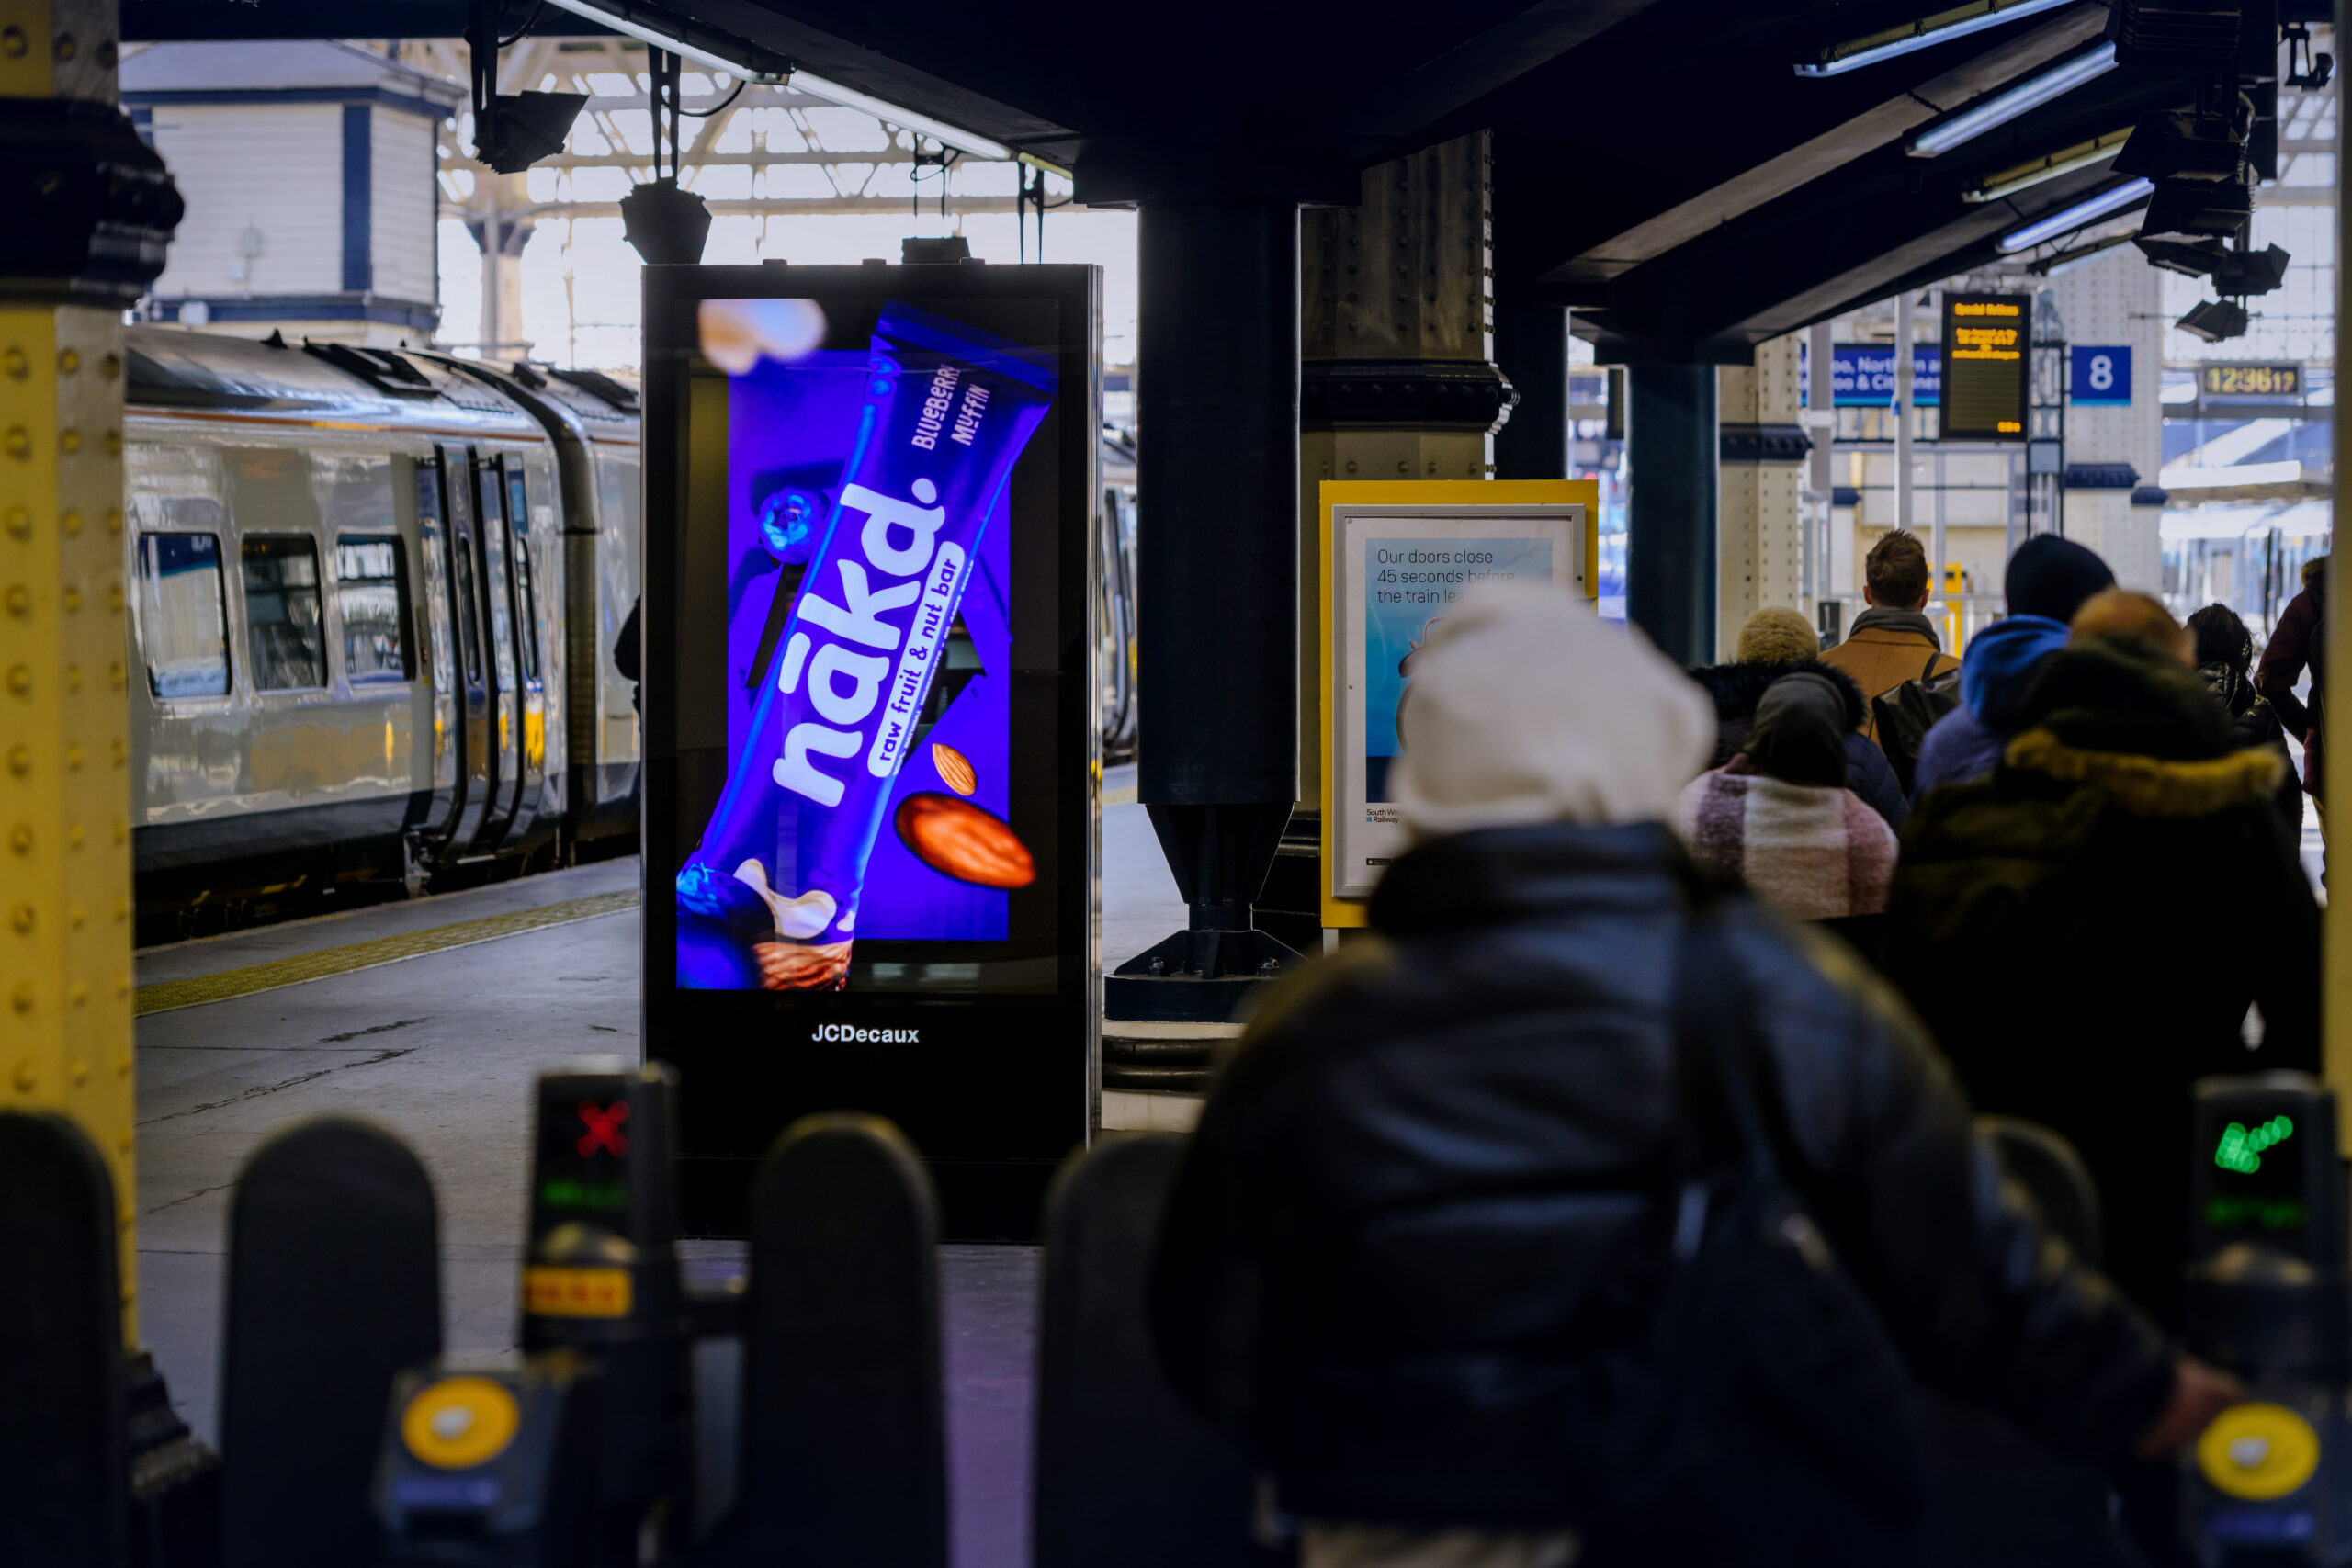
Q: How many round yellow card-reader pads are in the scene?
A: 2